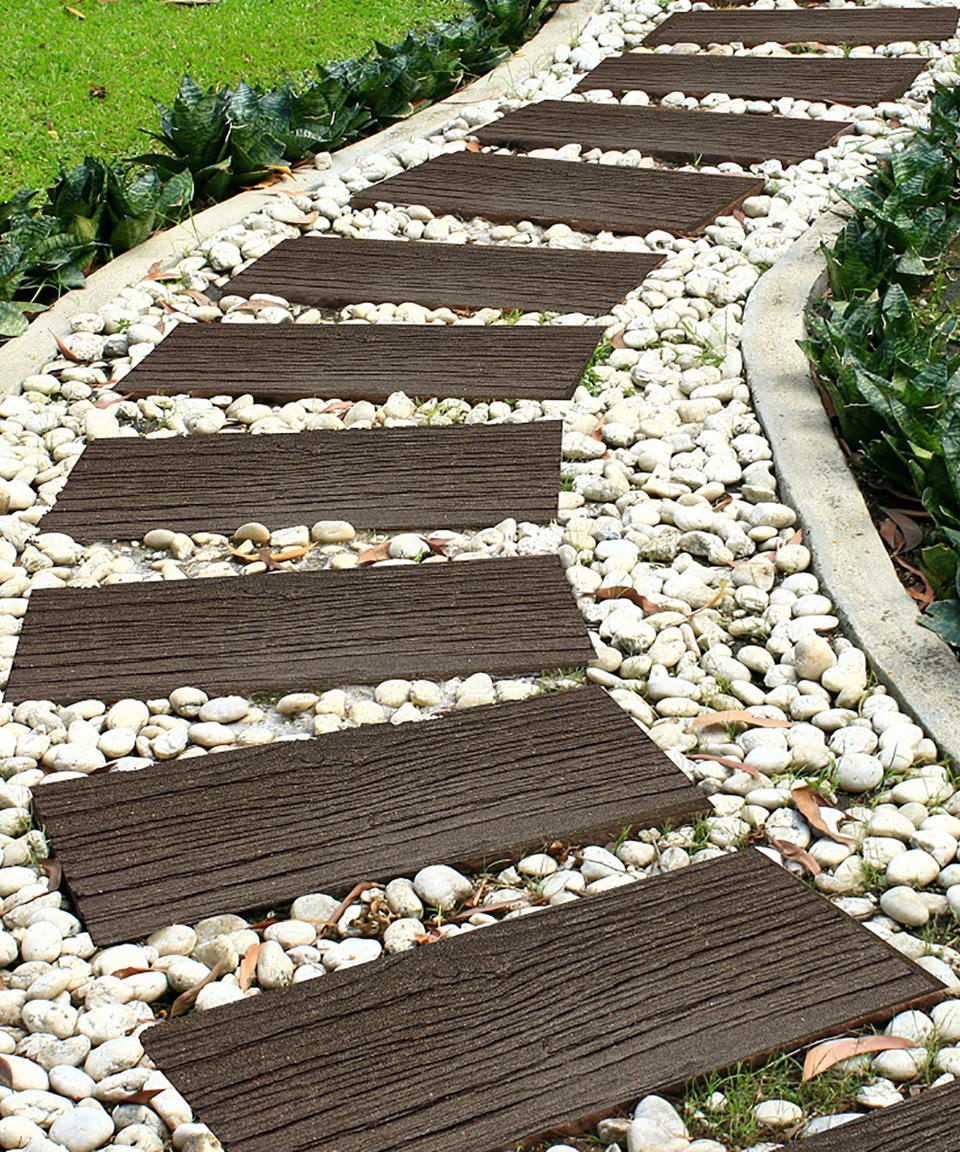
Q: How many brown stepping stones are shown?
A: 11